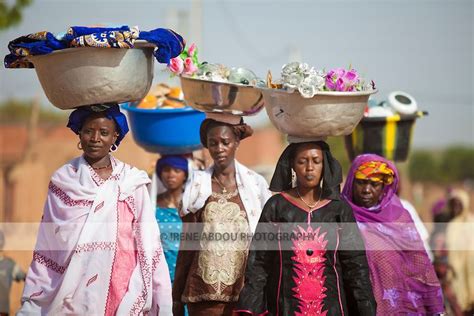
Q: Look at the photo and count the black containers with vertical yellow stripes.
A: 1